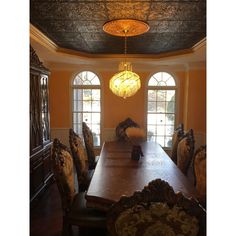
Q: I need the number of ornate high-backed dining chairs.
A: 8